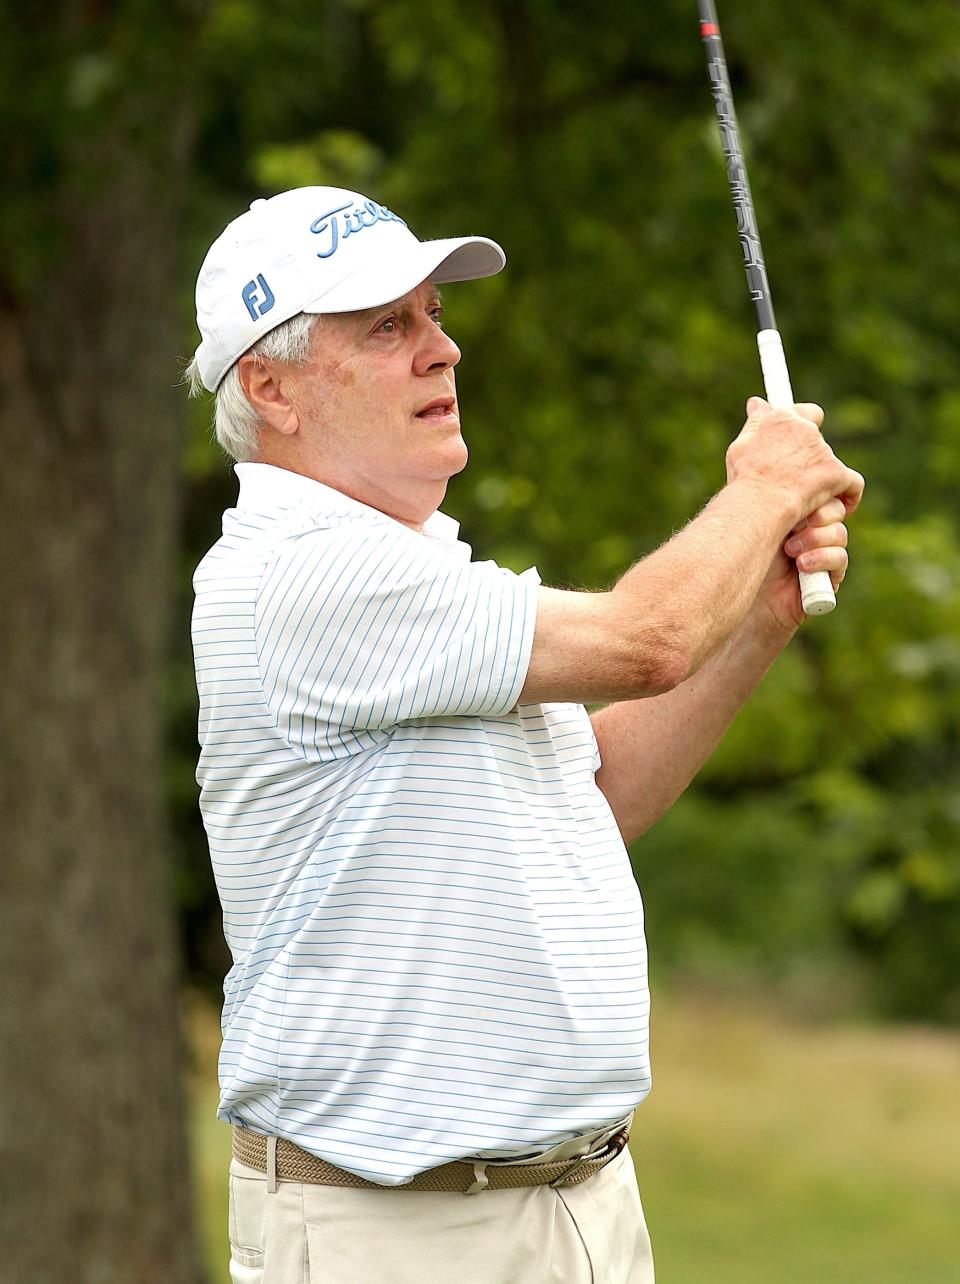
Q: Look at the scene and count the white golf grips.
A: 1